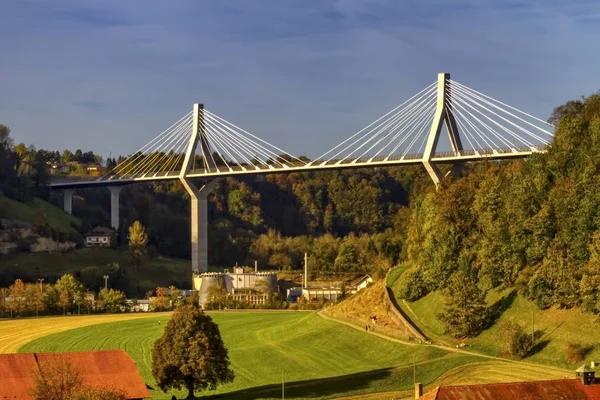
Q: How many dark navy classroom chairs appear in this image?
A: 0